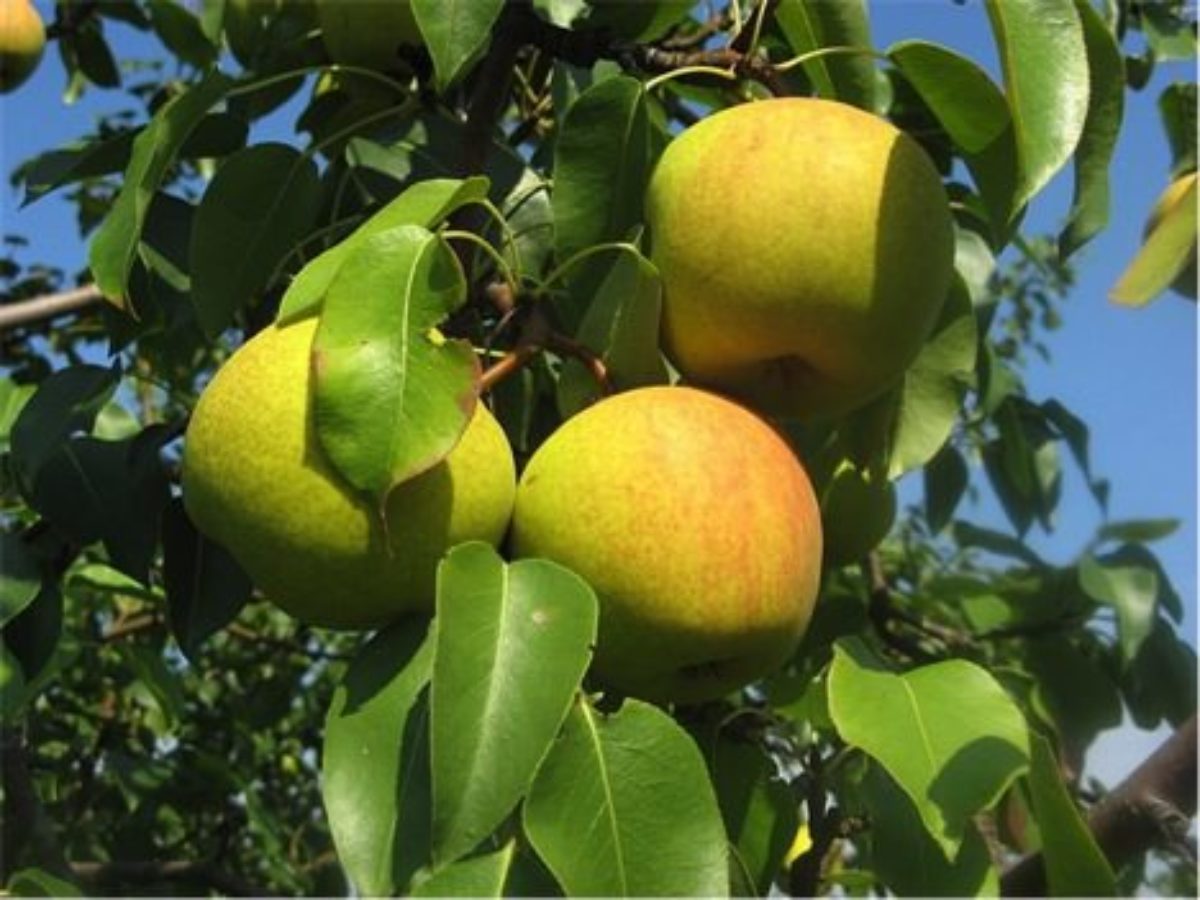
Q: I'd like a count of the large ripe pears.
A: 3